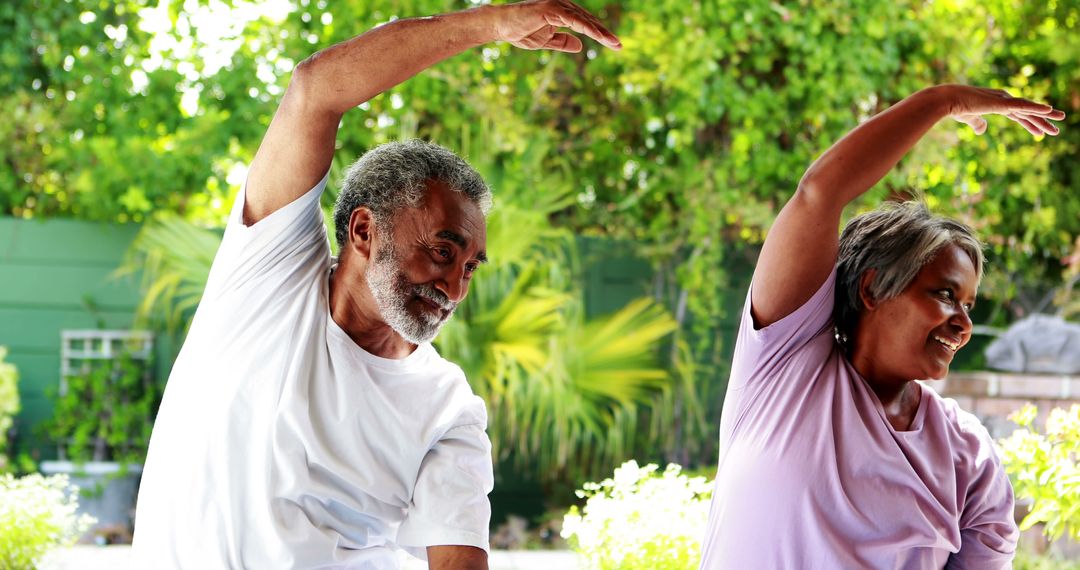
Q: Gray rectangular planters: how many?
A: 1